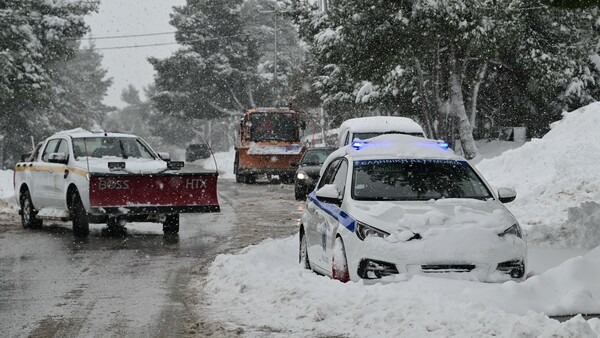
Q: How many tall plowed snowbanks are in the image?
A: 1